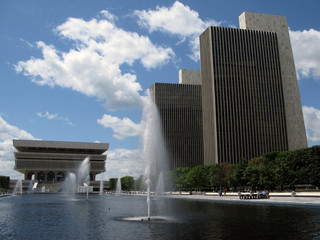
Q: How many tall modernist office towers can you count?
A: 2